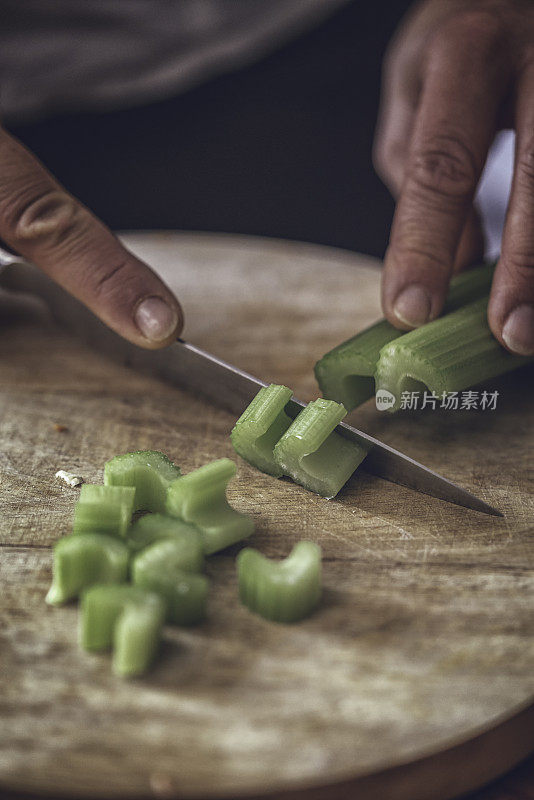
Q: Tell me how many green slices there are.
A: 10